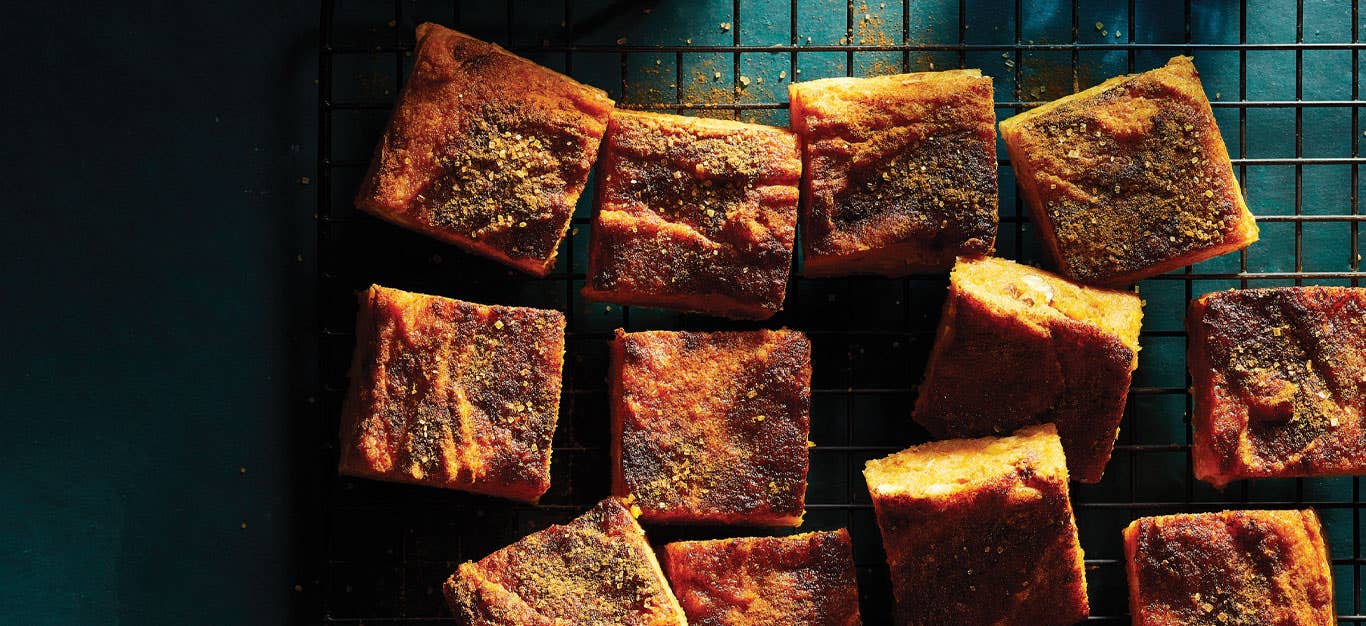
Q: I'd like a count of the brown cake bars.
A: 12